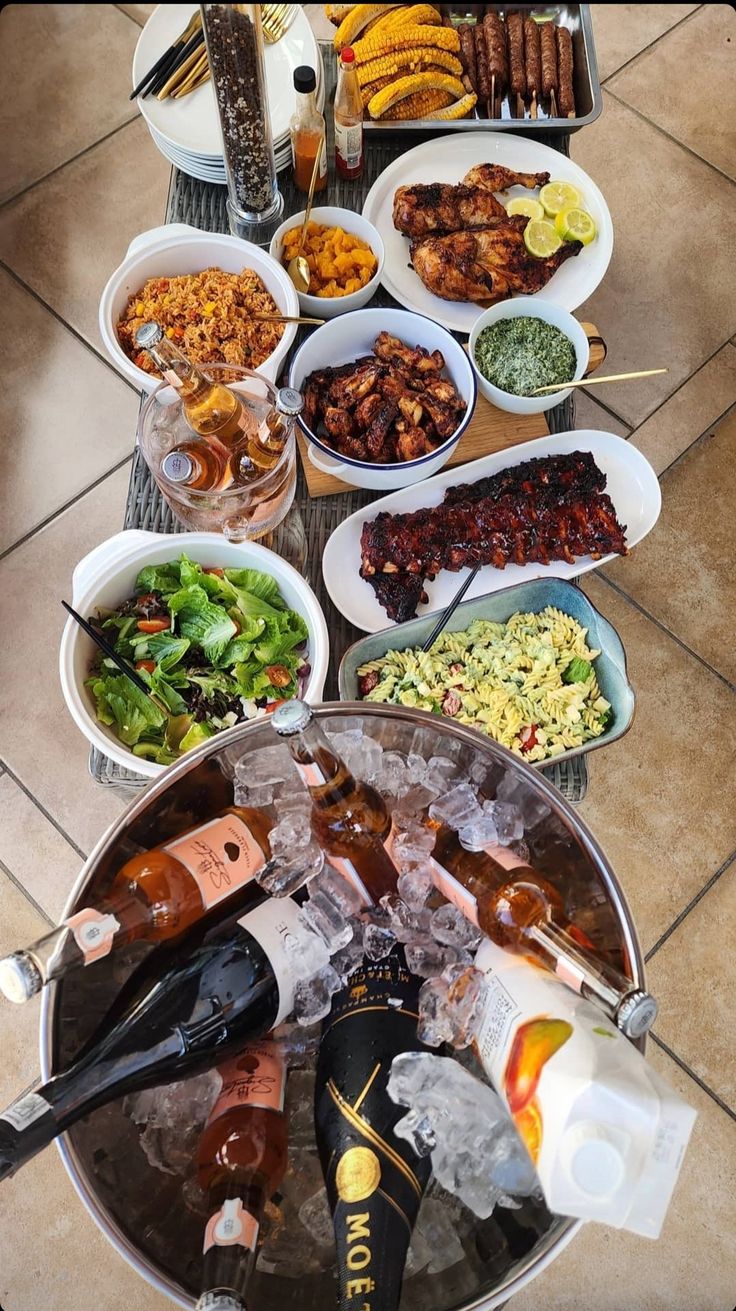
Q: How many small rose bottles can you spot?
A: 7